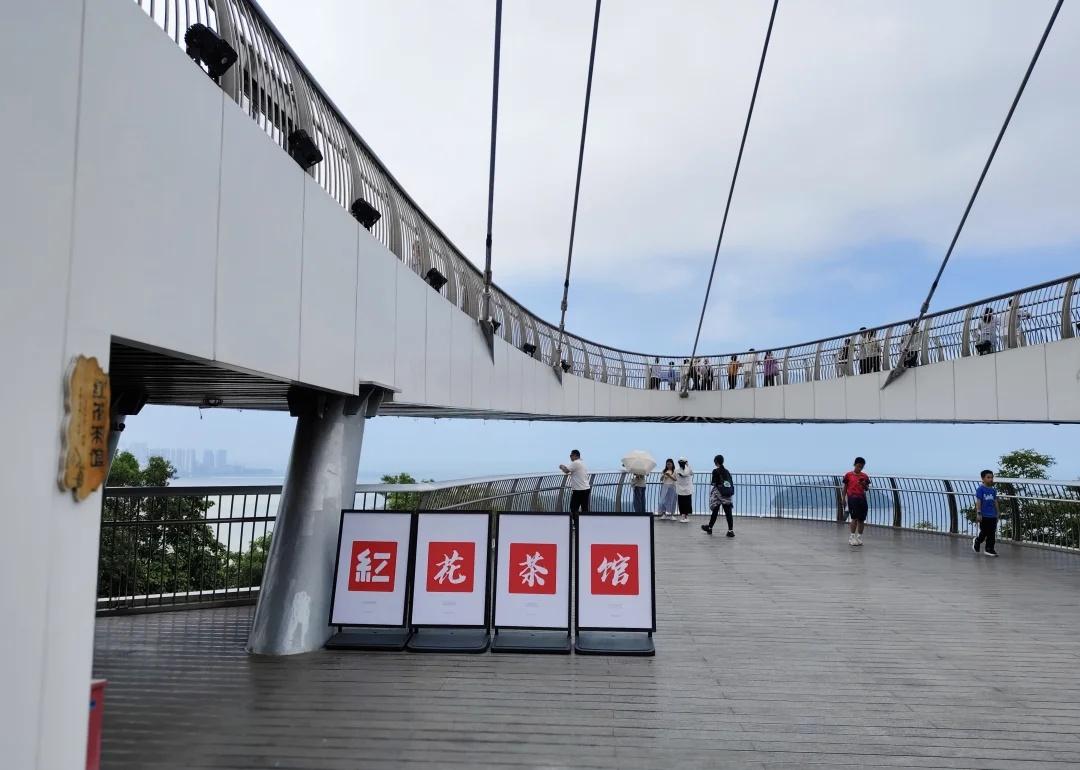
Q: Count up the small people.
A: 2